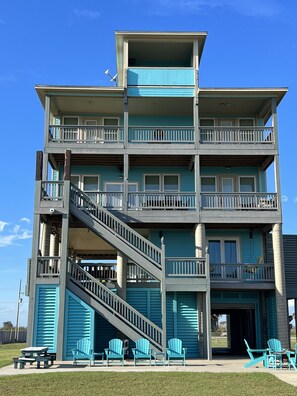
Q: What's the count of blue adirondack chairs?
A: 7